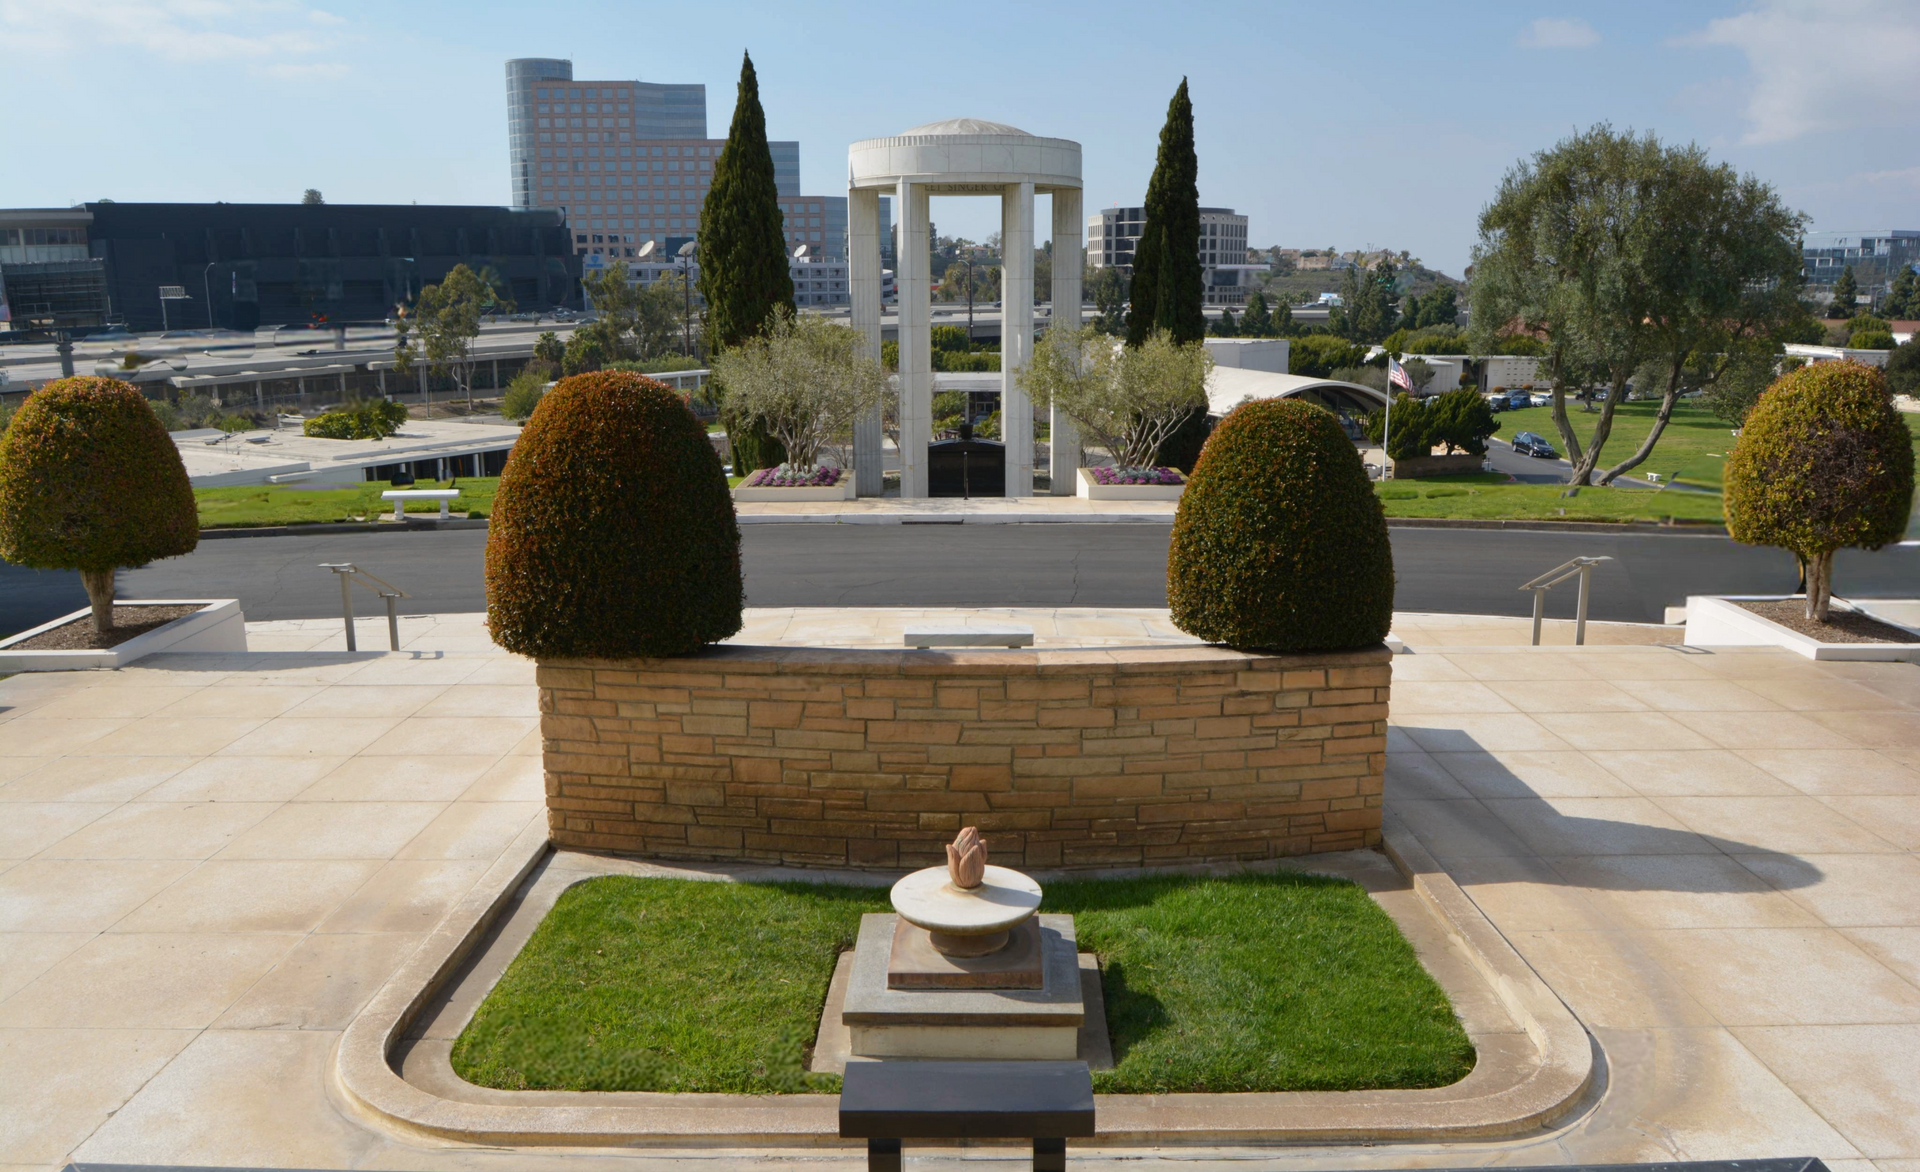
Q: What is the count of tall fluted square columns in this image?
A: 4